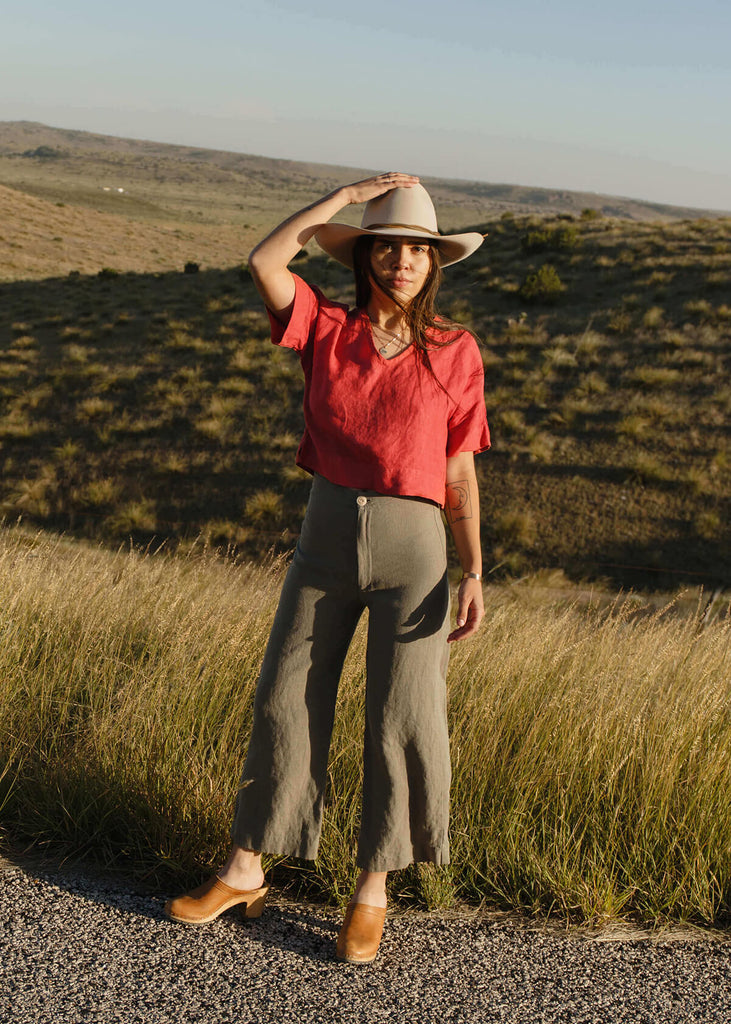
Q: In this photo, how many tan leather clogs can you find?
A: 2